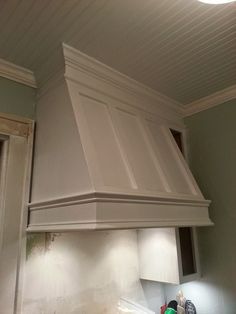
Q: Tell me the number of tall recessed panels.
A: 3